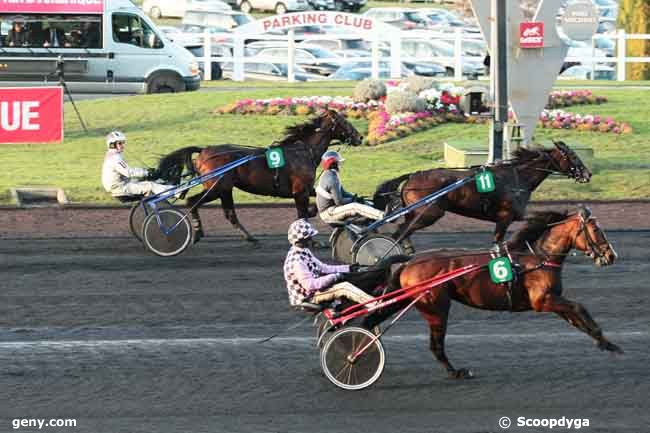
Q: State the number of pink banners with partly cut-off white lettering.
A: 2